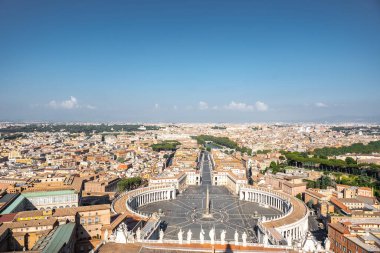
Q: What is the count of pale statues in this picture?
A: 13